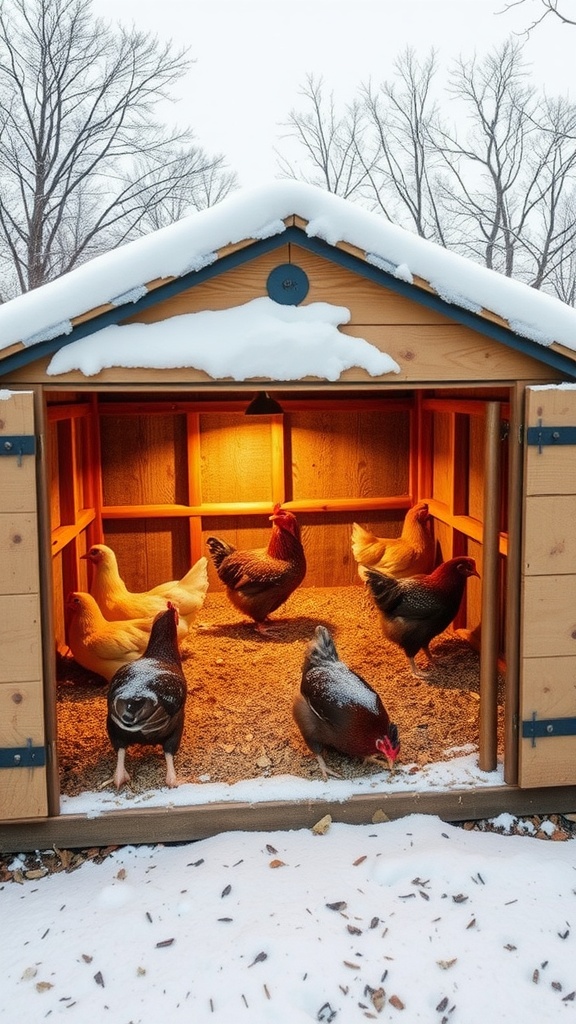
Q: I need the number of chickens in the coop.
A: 7